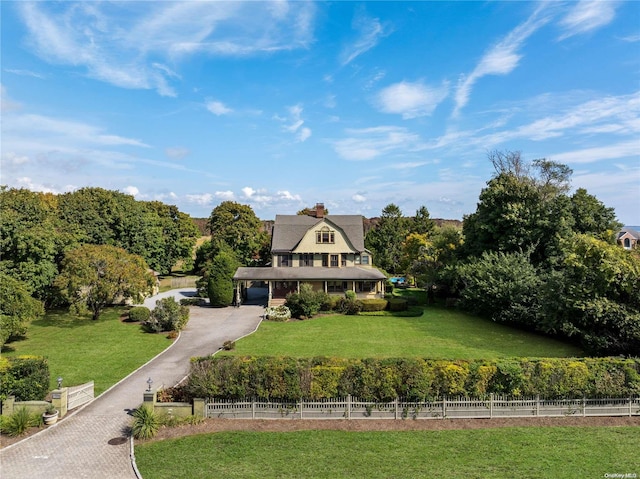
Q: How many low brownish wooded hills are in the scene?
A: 1